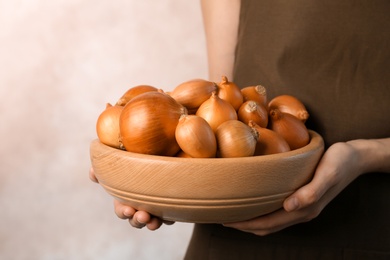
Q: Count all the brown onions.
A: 13